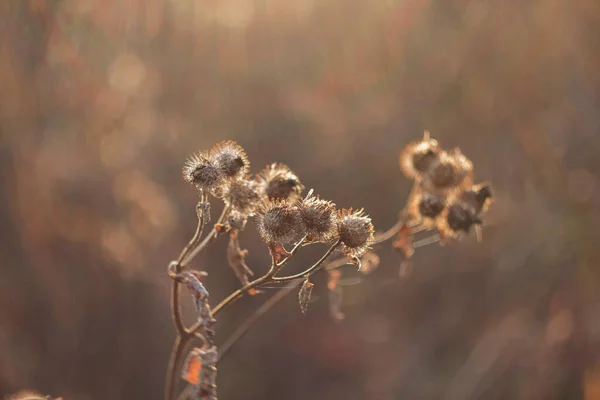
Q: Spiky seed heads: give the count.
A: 12